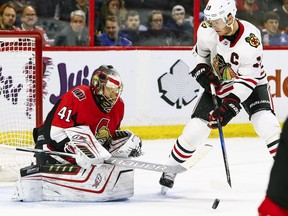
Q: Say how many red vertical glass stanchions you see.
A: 2